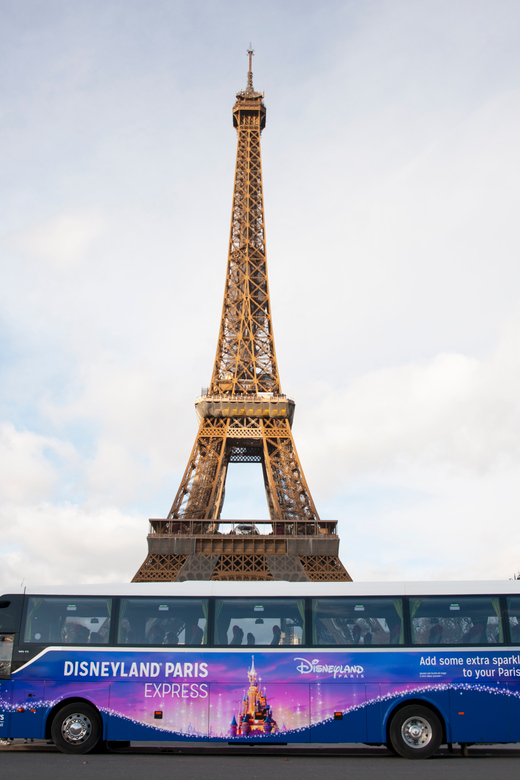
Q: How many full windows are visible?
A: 5